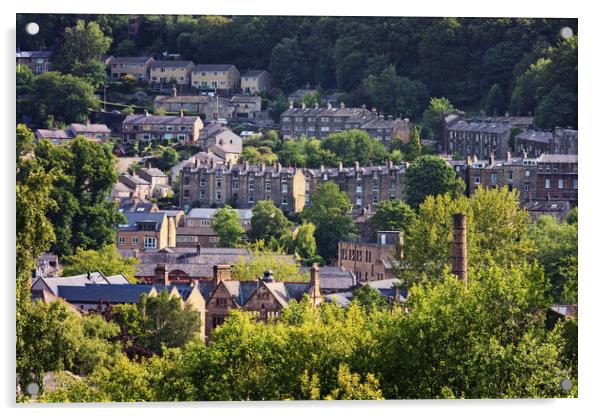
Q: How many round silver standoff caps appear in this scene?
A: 4